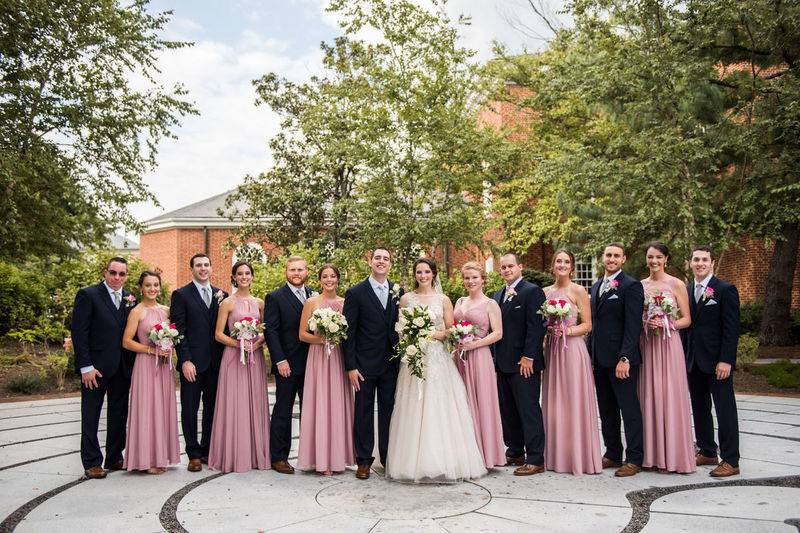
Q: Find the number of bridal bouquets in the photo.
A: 7